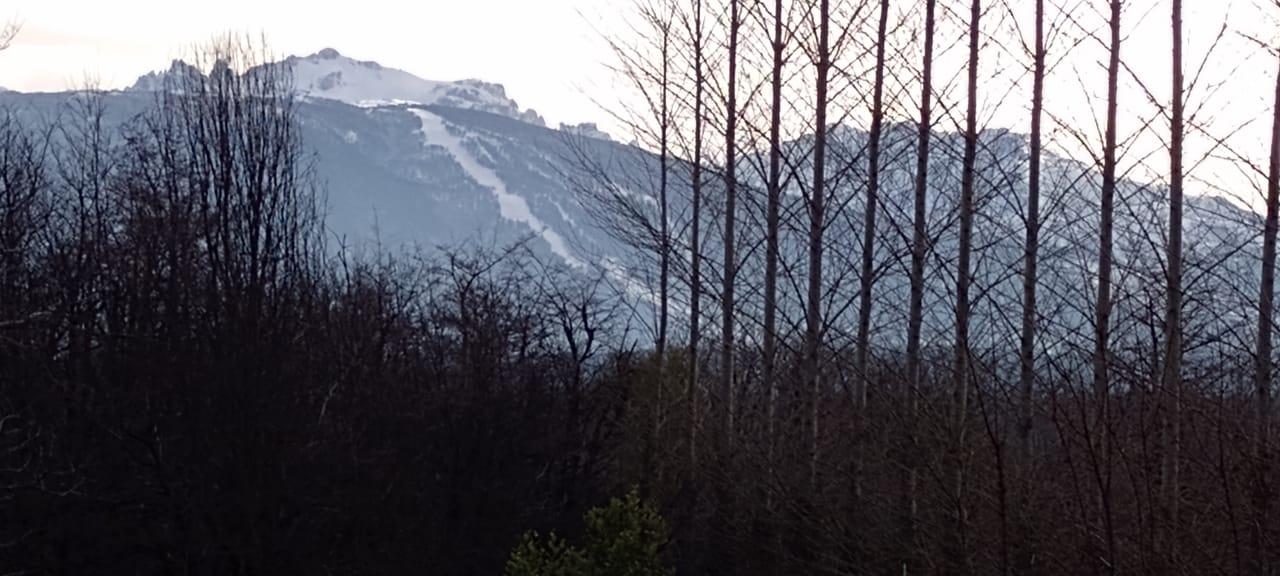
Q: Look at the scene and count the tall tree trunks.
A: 12